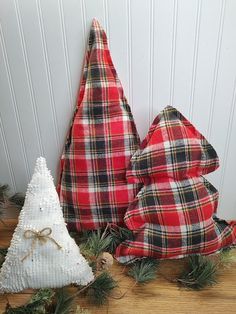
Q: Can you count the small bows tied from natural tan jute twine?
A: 1